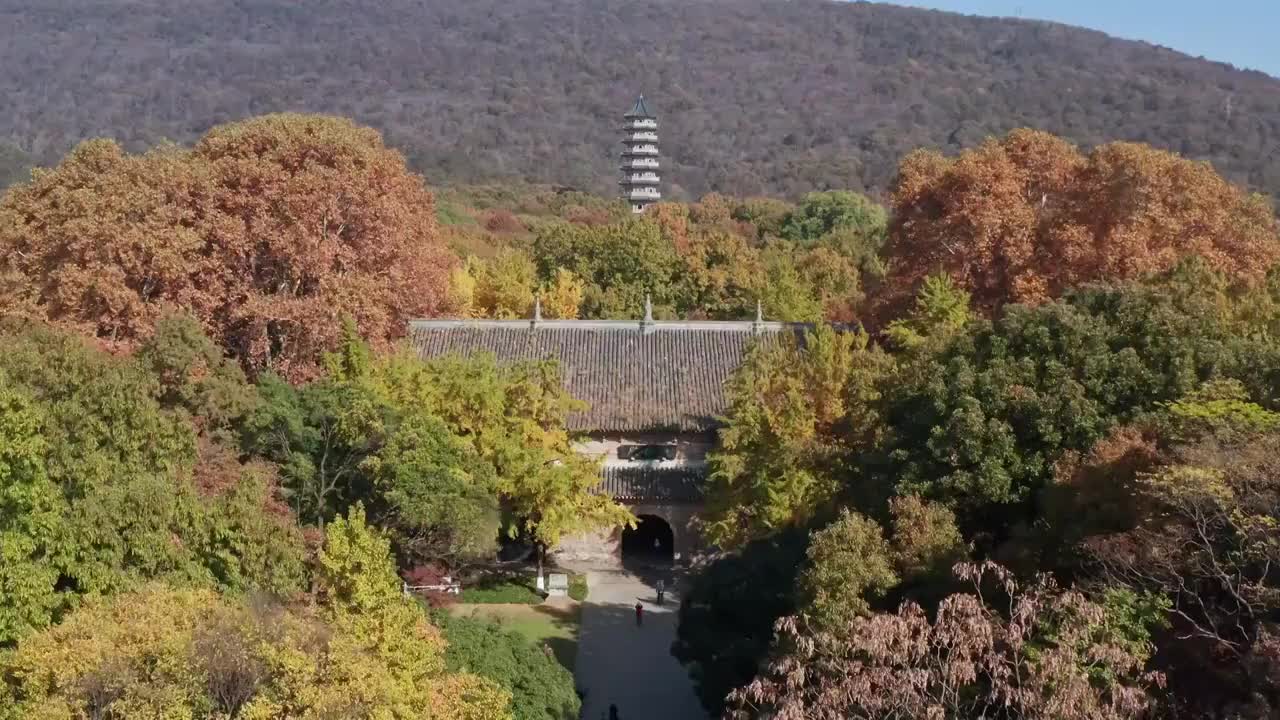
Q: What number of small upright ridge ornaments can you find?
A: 3